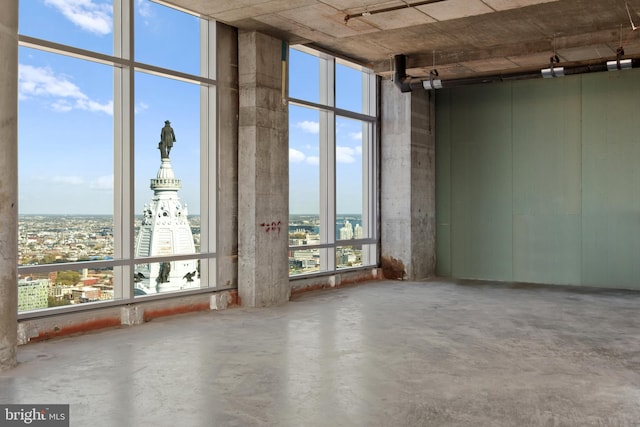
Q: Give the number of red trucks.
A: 0